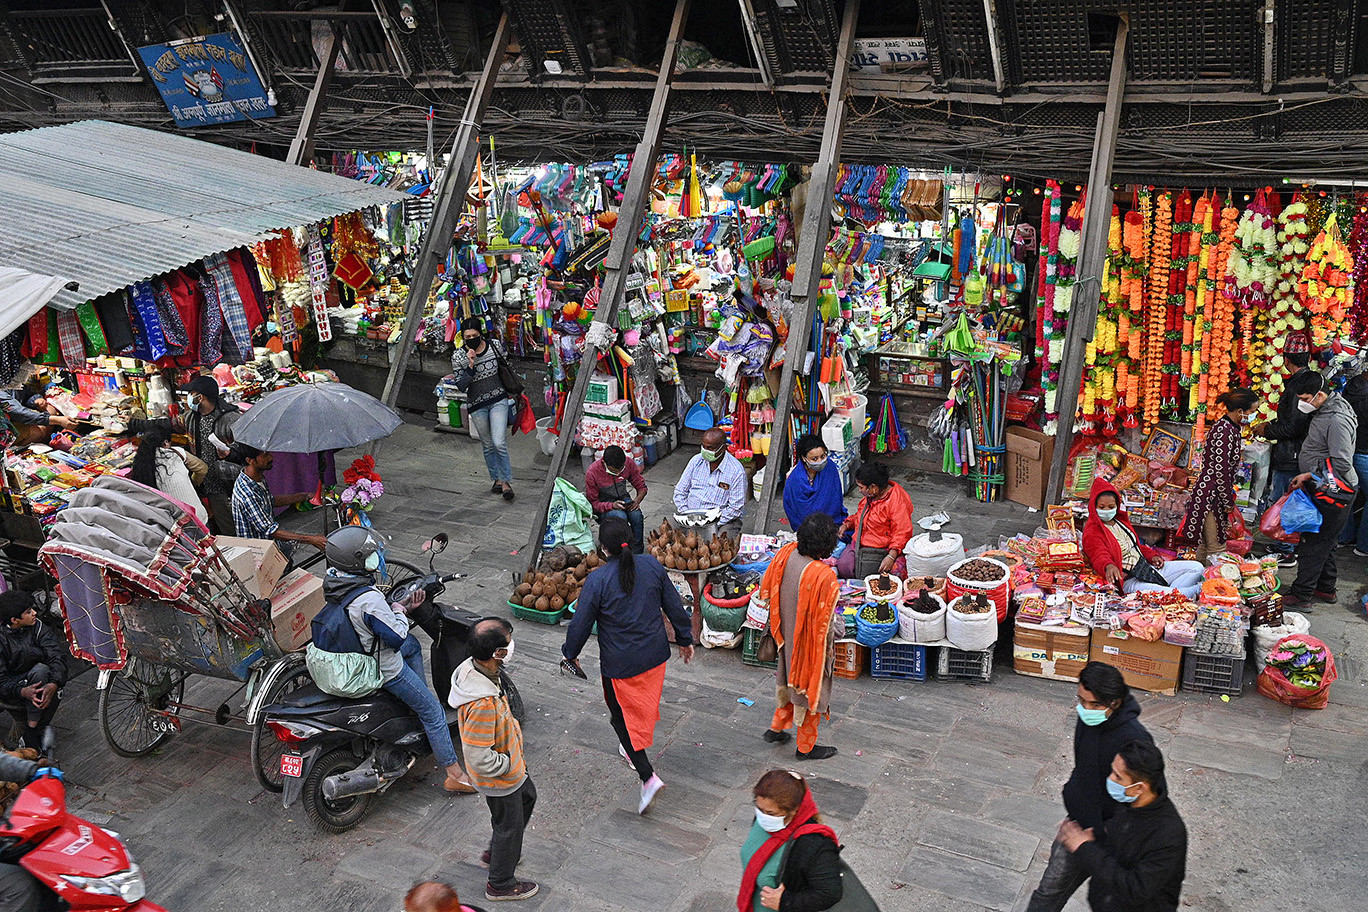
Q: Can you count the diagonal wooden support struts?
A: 5